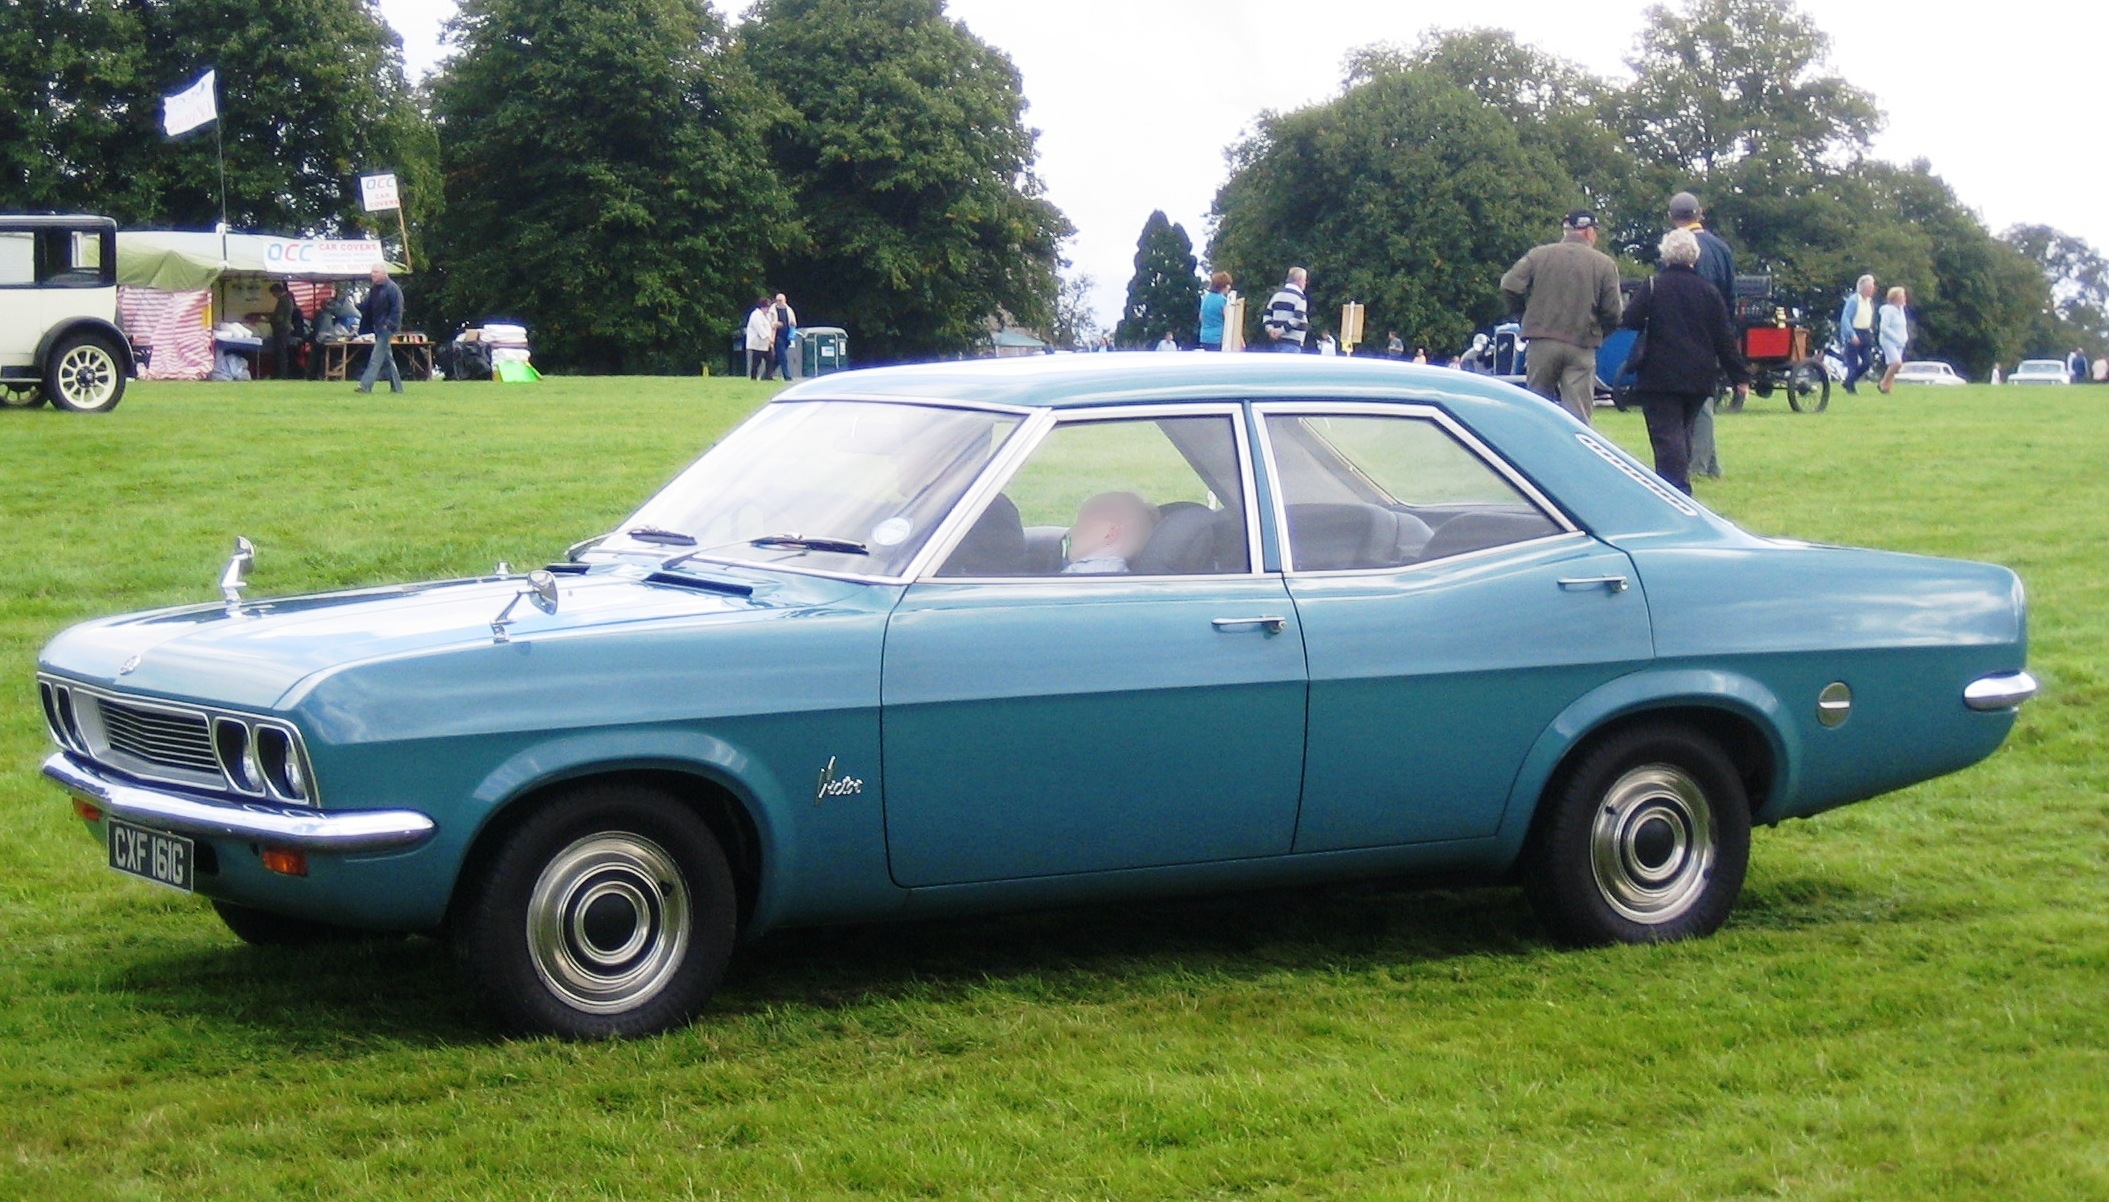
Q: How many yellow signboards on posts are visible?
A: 2